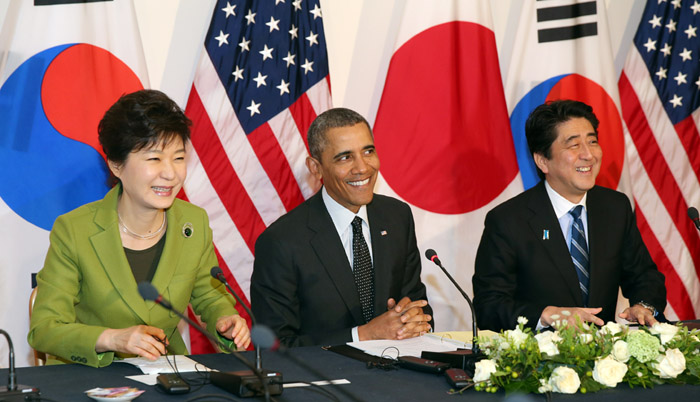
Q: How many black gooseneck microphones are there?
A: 6